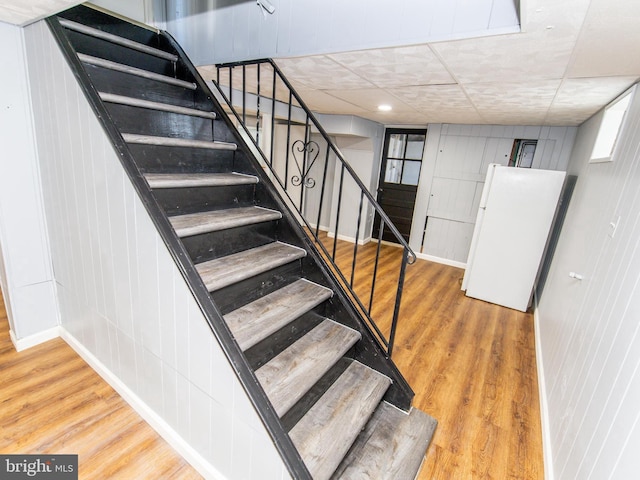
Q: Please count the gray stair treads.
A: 11